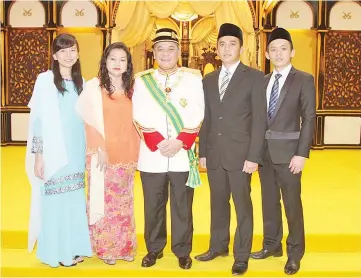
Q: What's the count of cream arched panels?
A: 4